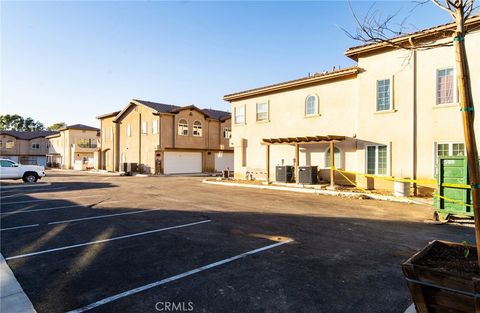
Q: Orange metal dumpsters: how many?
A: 0